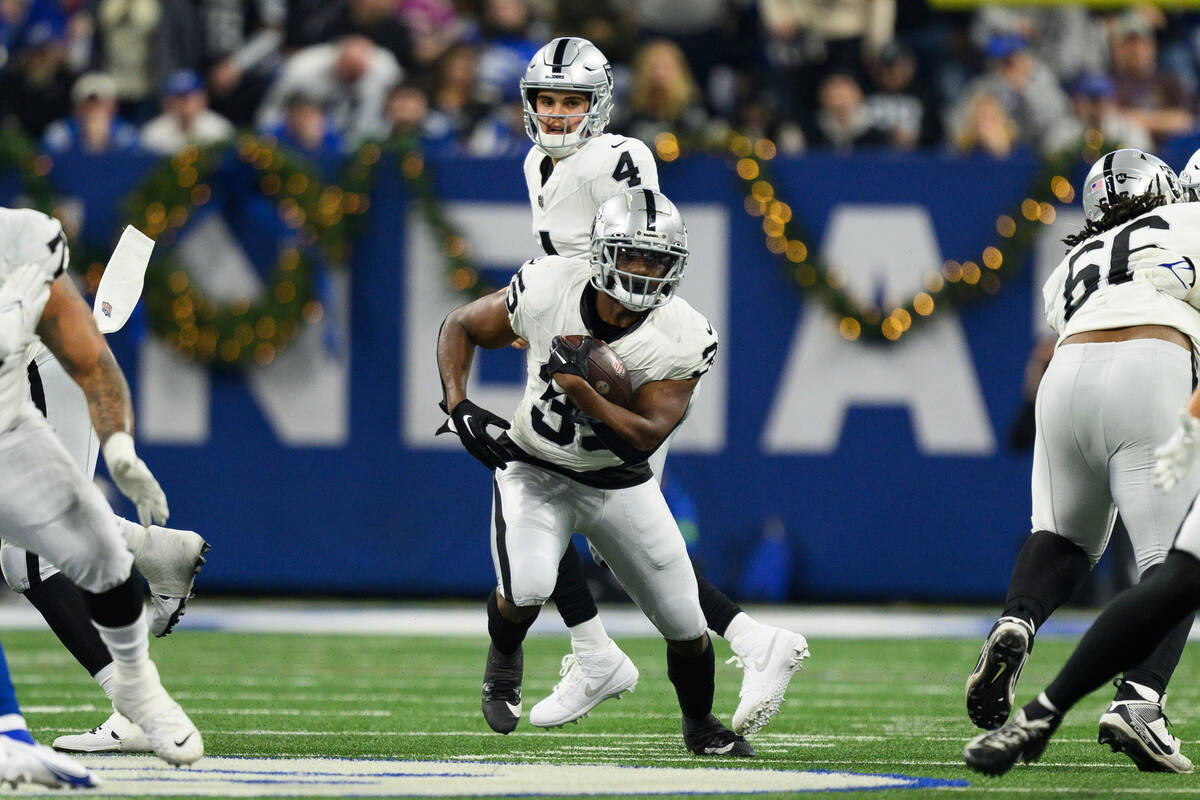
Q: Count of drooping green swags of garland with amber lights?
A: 3